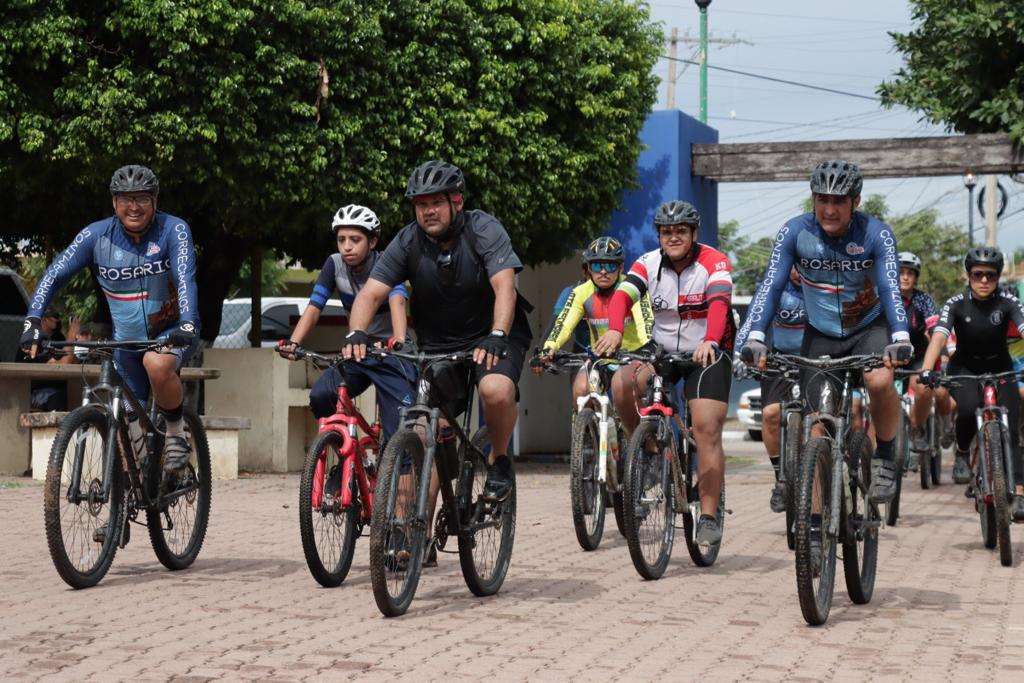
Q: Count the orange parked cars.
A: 0